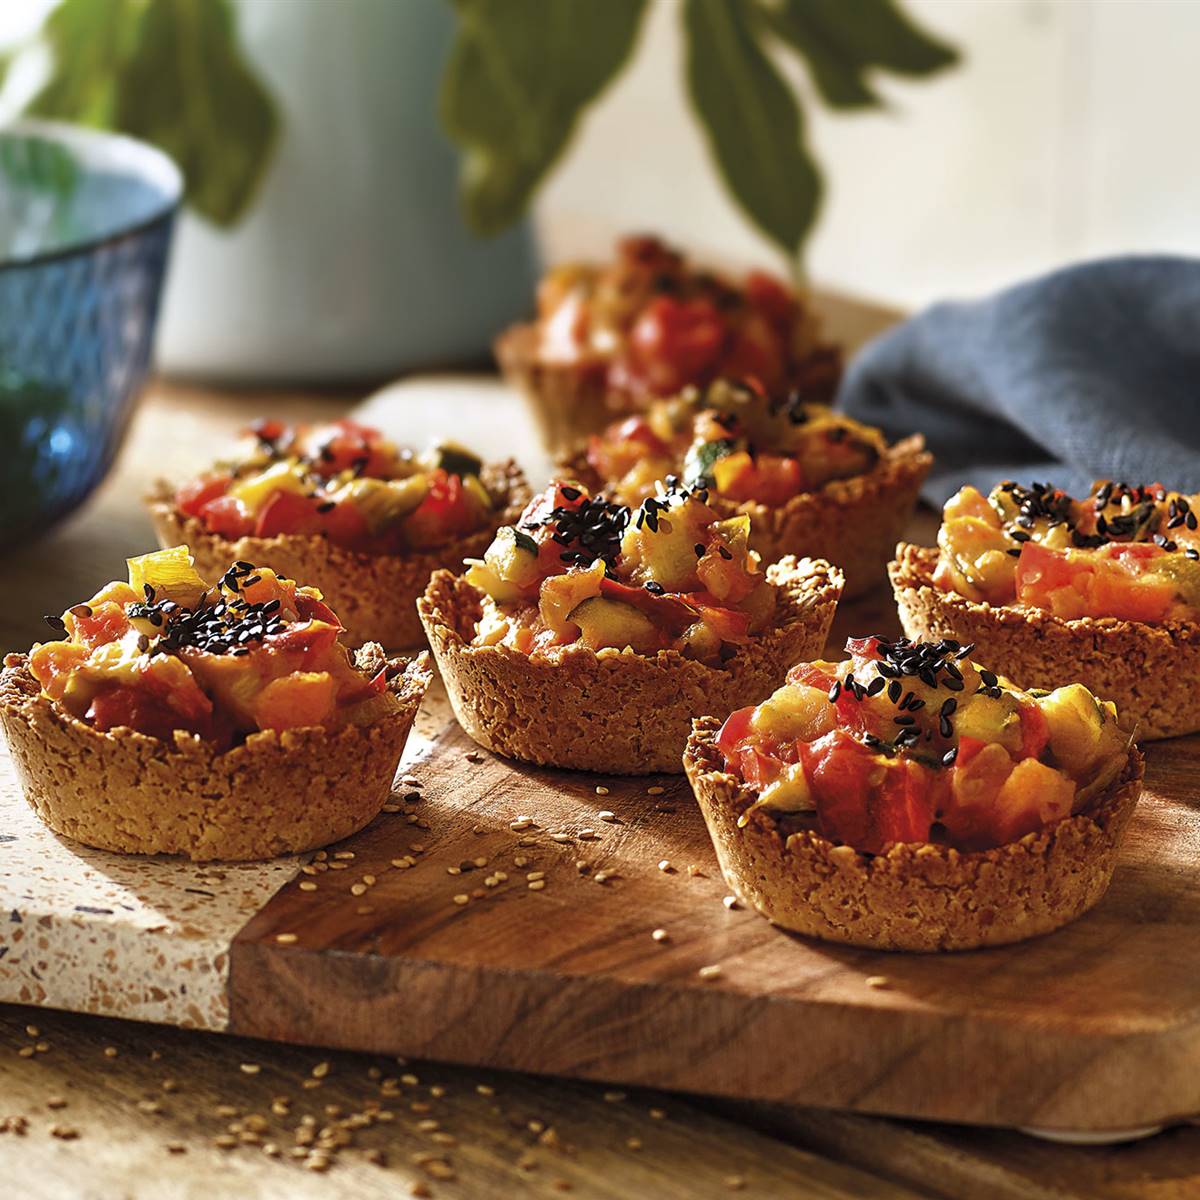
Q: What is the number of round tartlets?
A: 7